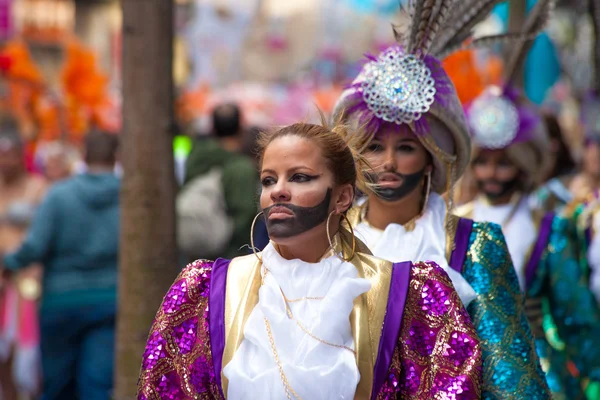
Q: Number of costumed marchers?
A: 3